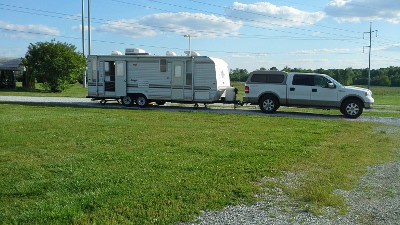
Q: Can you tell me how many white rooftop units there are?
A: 4